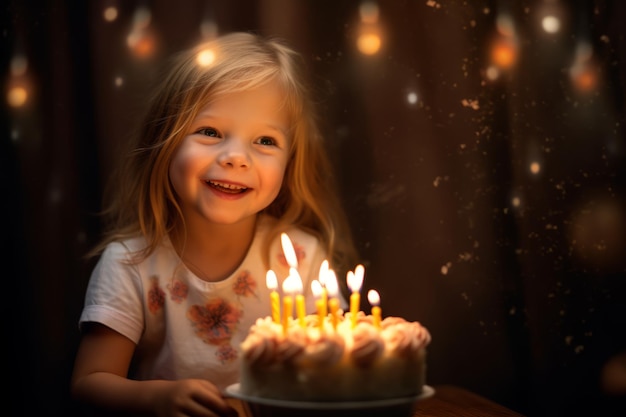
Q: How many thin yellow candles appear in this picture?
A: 8